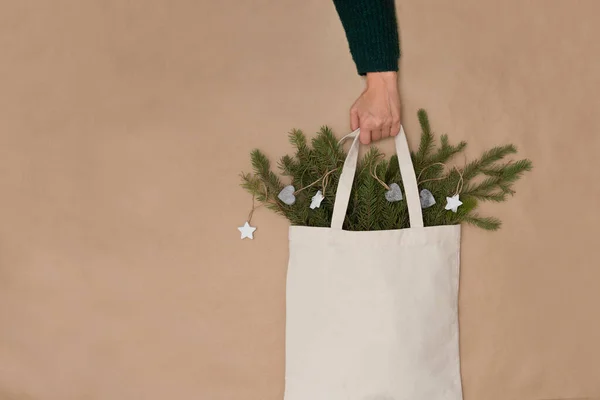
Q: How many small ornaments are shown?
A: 6